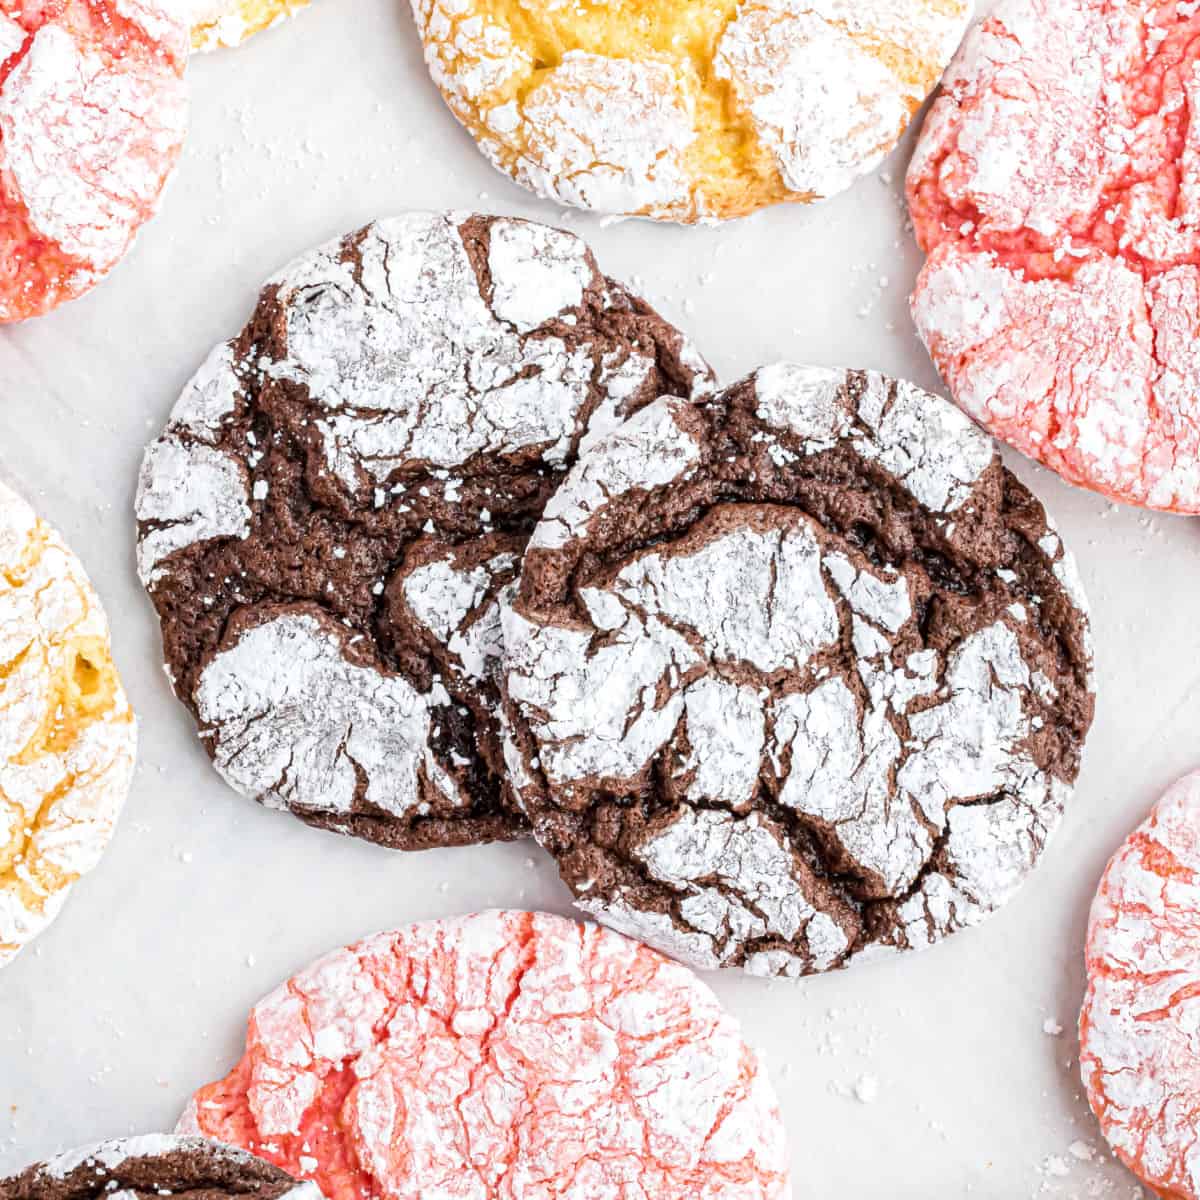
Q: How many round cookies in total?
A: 10